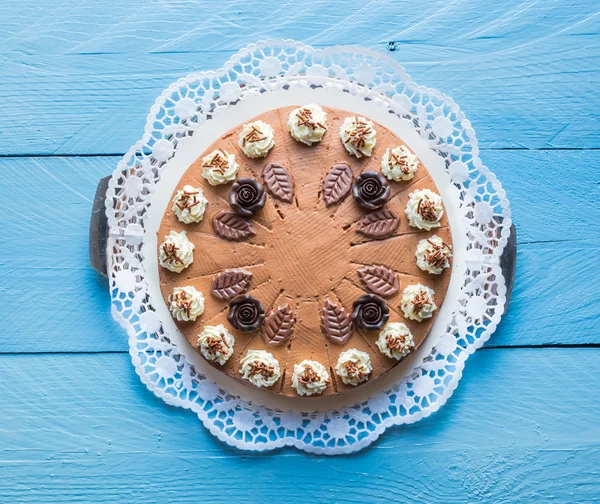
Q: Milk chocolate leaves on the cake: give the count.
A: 8